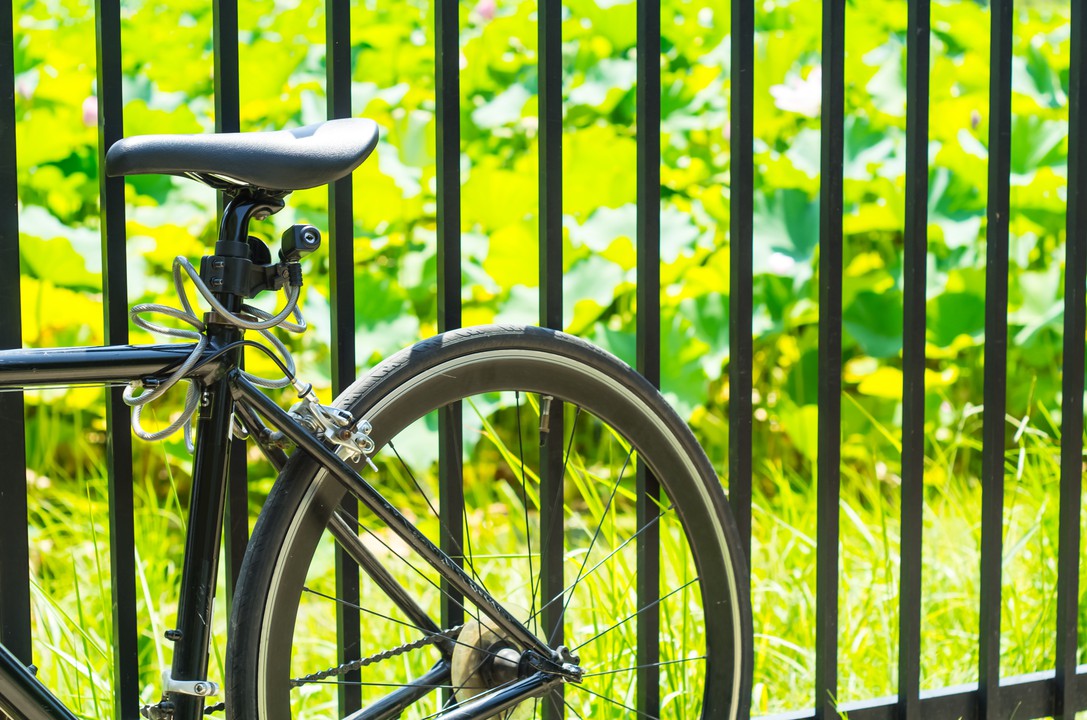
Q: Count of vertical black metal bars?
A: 12